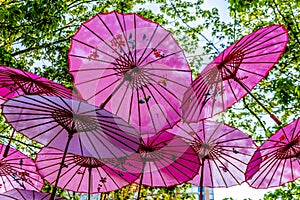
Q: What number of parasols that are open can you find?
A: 10